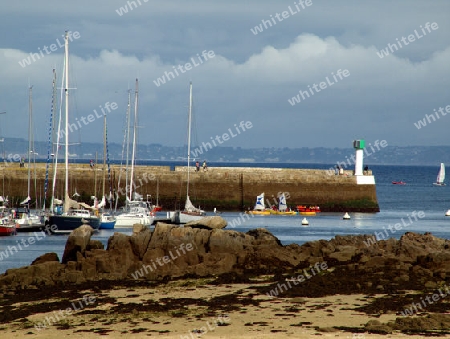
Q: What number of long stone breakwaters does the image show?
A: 1